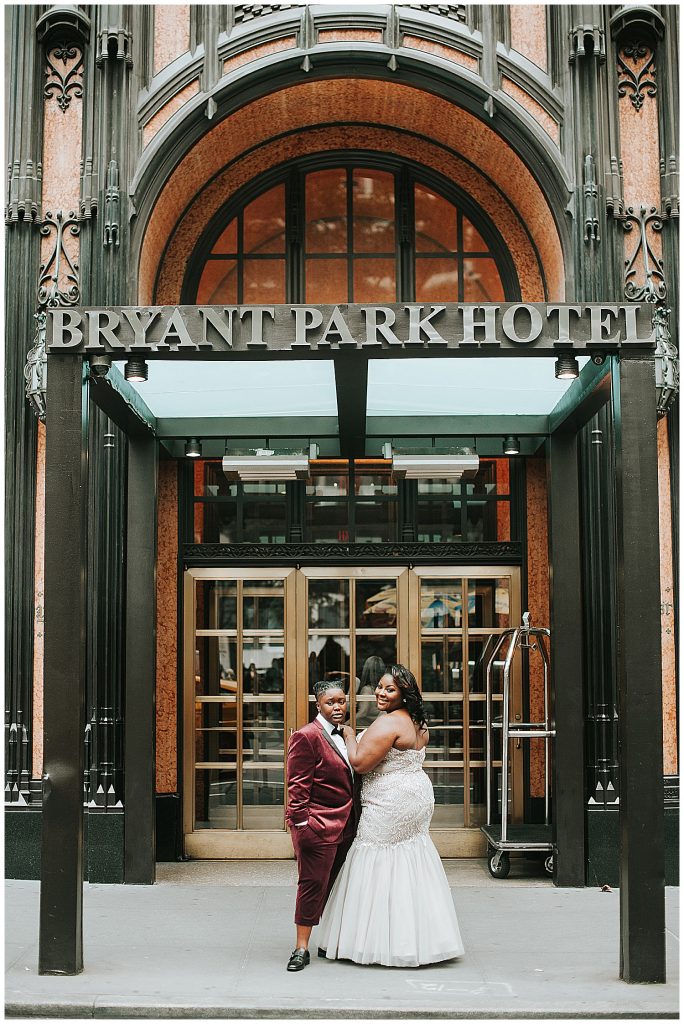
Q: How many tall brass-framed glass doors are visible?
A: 3